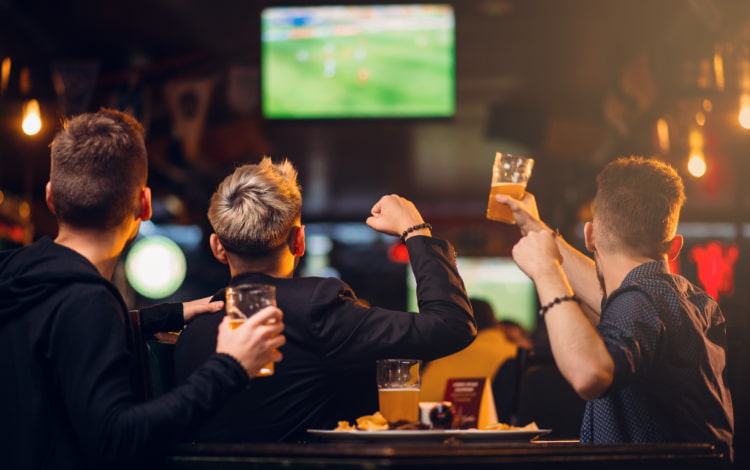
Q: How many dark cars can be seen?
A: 0